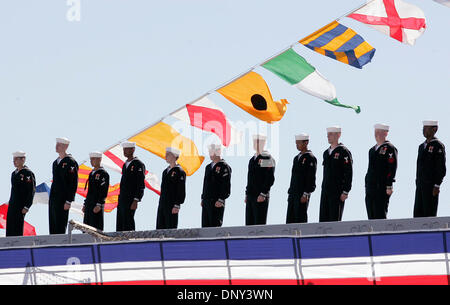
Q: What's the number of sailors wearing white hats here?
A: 11